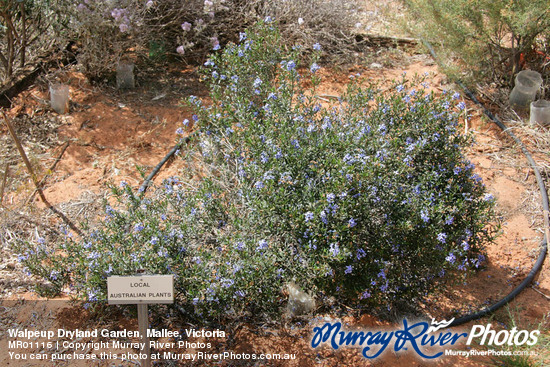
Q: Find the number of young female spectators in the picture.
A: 0